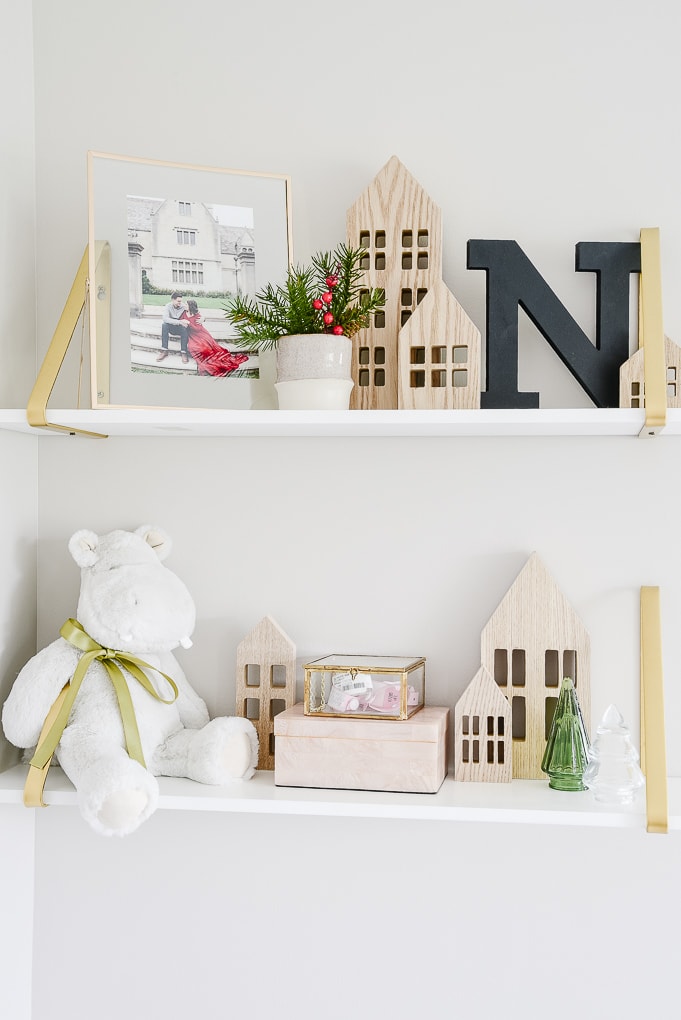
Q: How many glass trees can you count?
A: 2